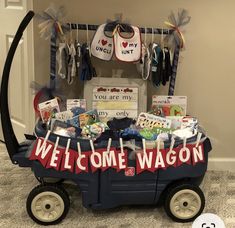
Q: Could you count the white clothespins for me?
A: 12